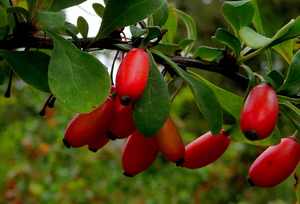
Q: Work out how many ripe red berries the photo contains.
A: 9